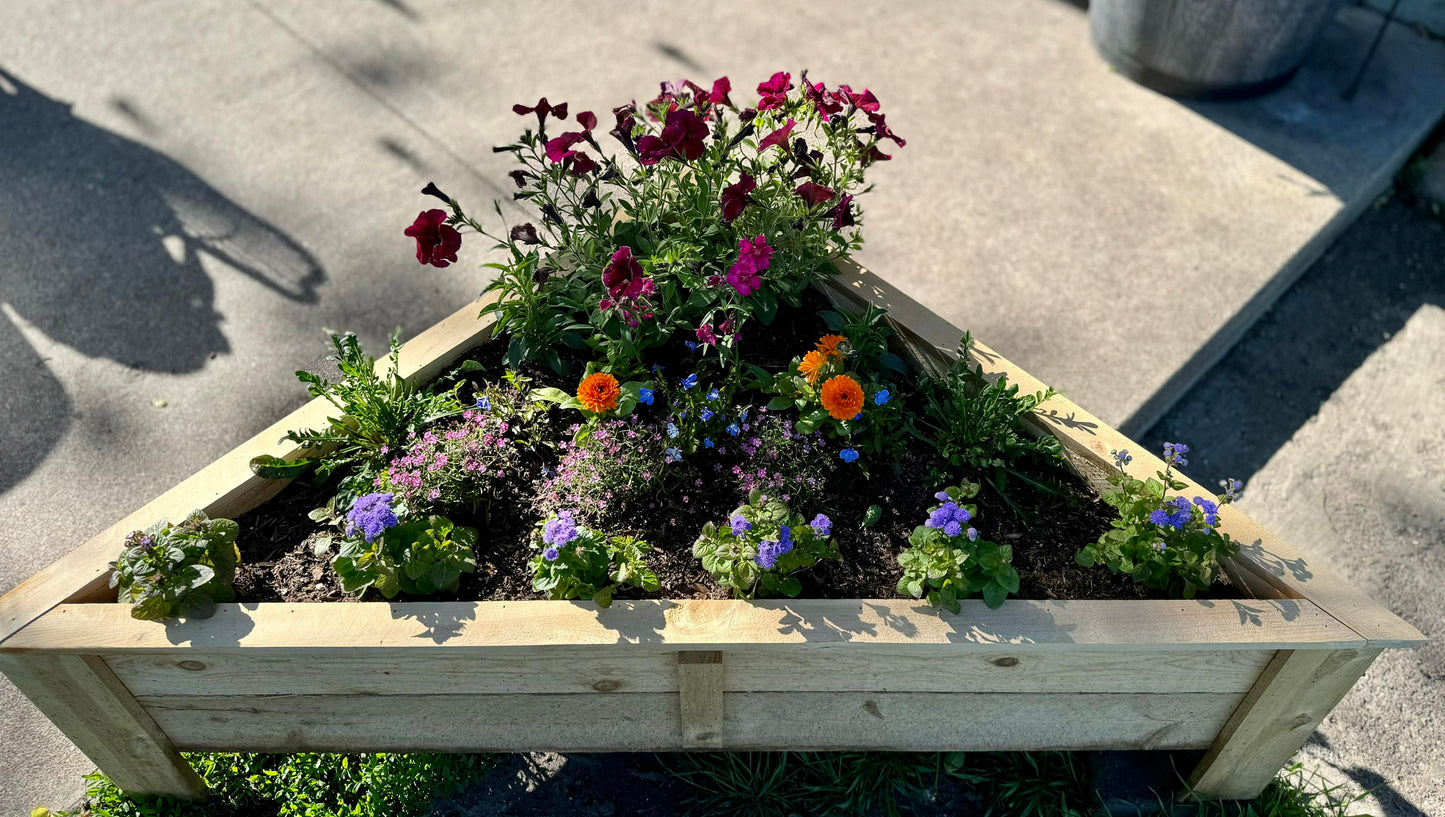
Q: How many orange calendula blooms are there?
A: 4